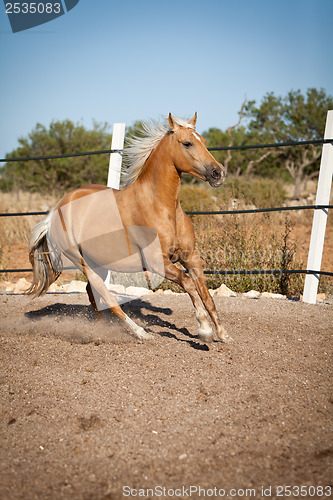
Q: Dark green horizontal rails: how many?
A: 3